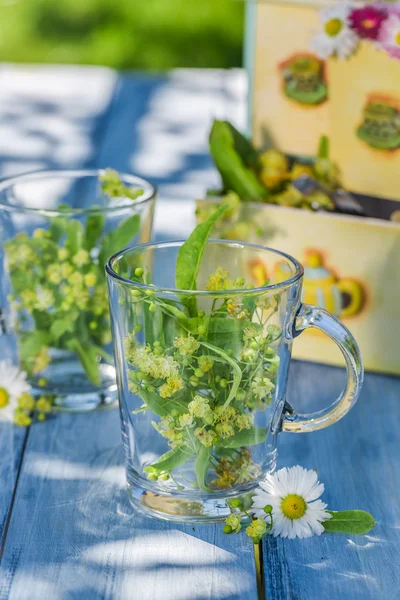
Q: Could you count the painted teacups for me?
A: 2